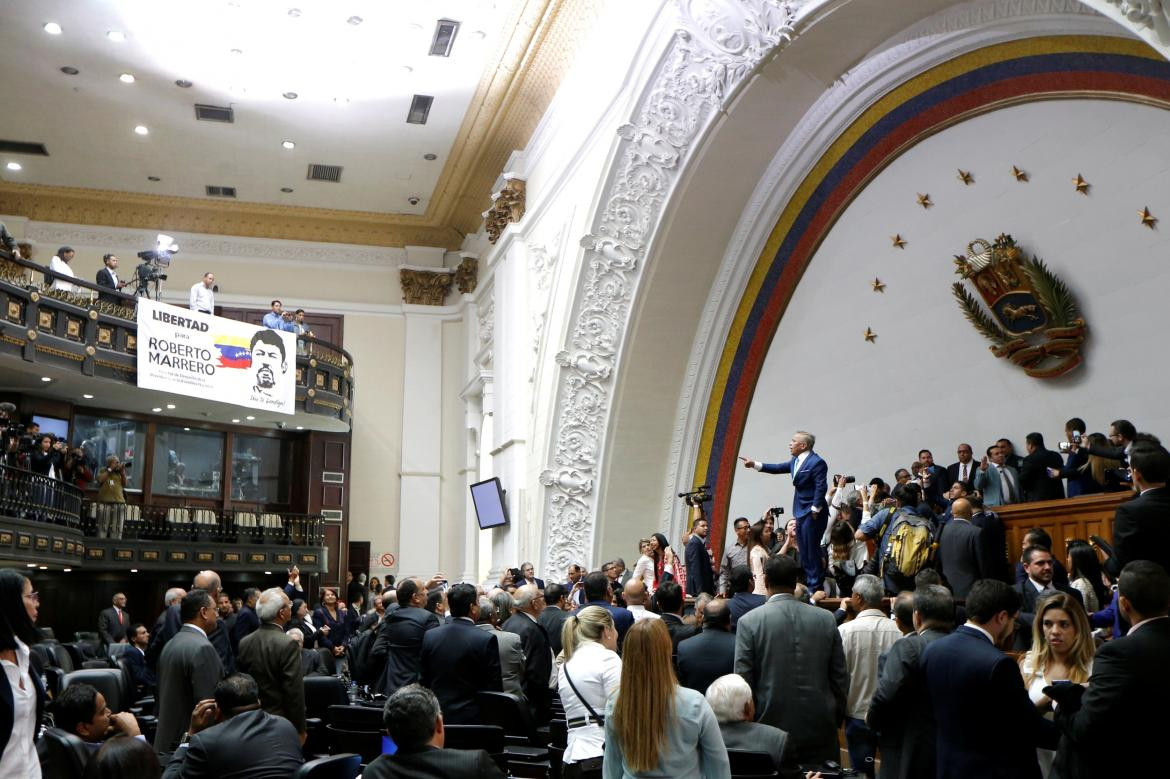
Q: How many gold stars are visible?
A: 8